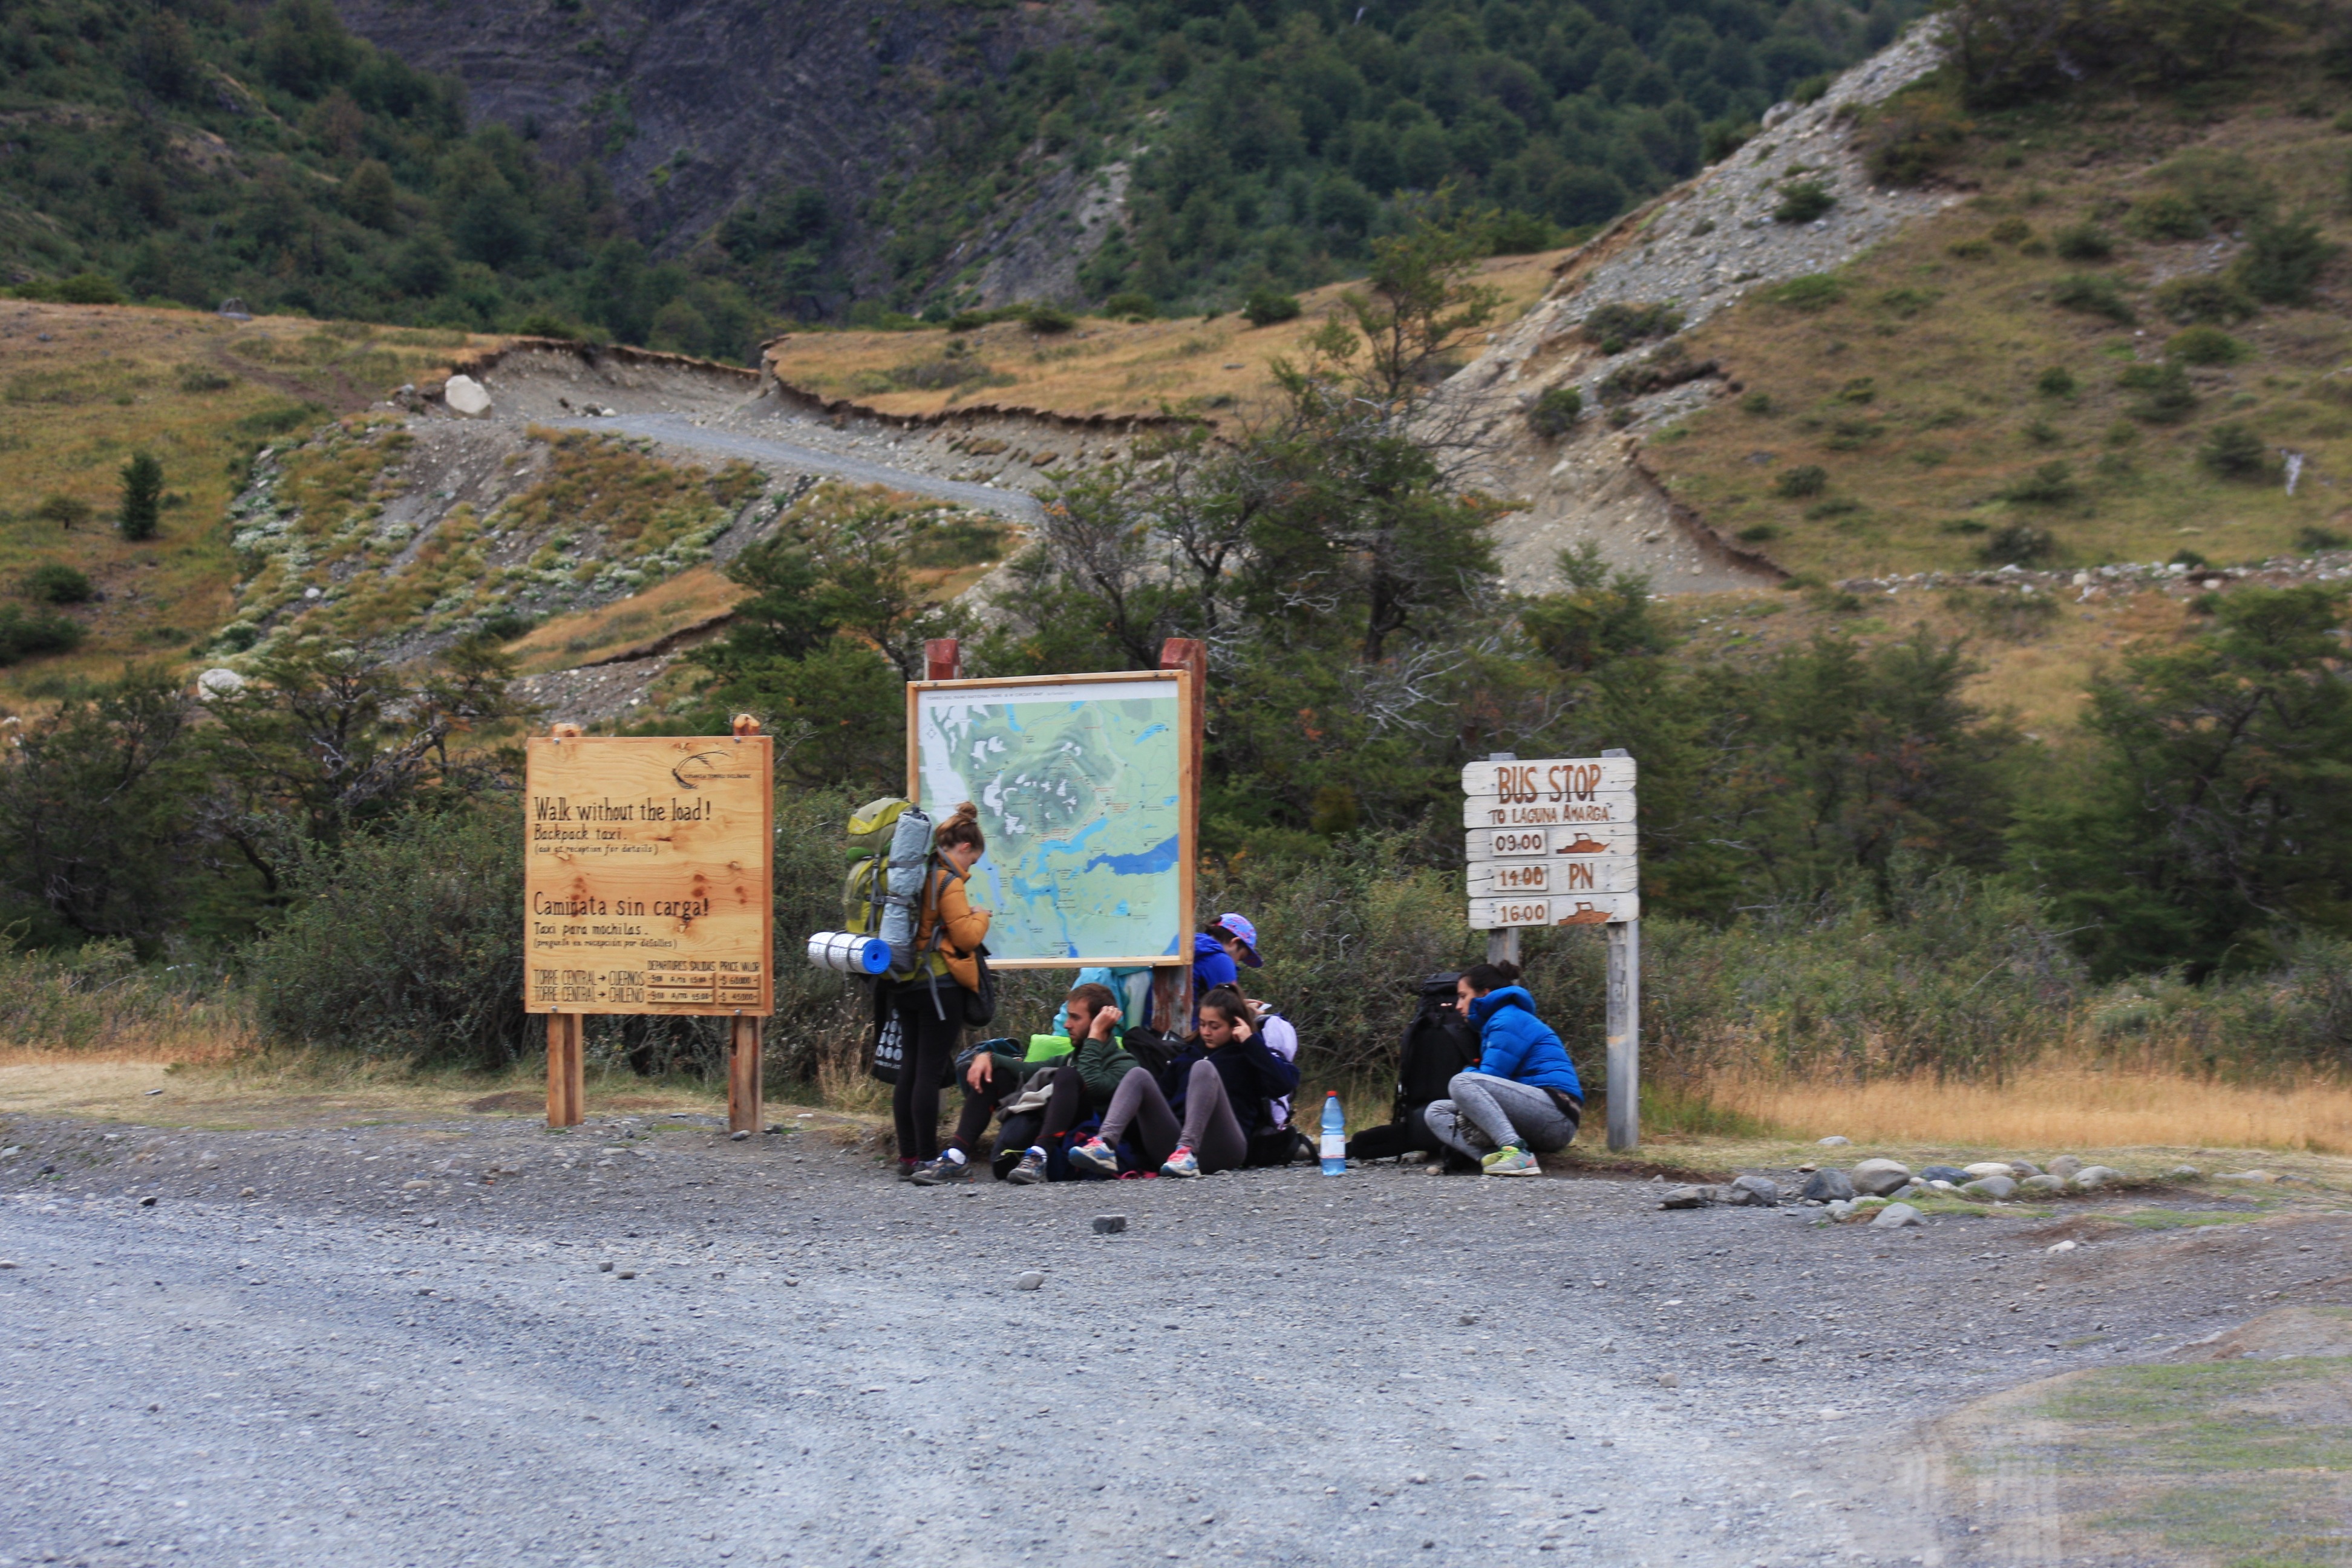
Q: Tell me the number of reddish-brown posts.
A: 2